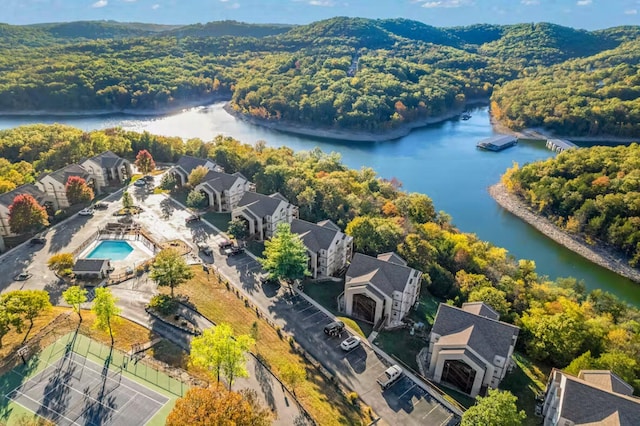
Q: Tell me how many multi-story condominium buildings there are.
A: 10